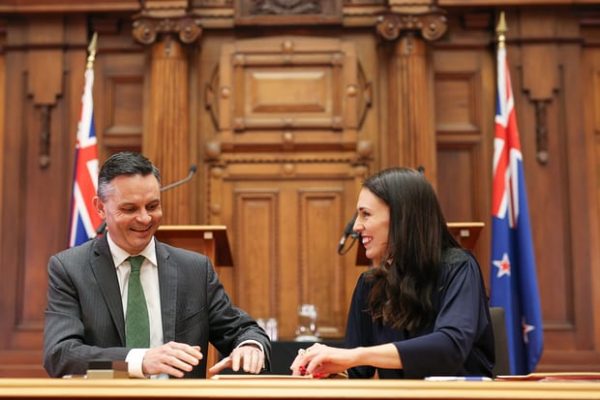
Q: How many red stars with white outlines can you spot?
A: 2